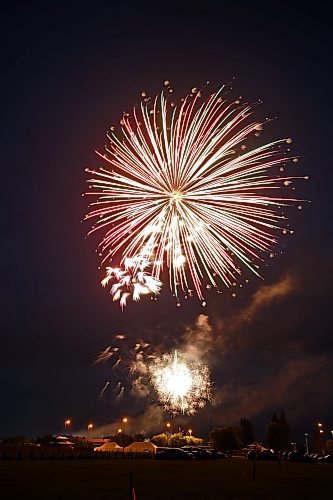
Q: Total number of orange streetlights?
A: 8